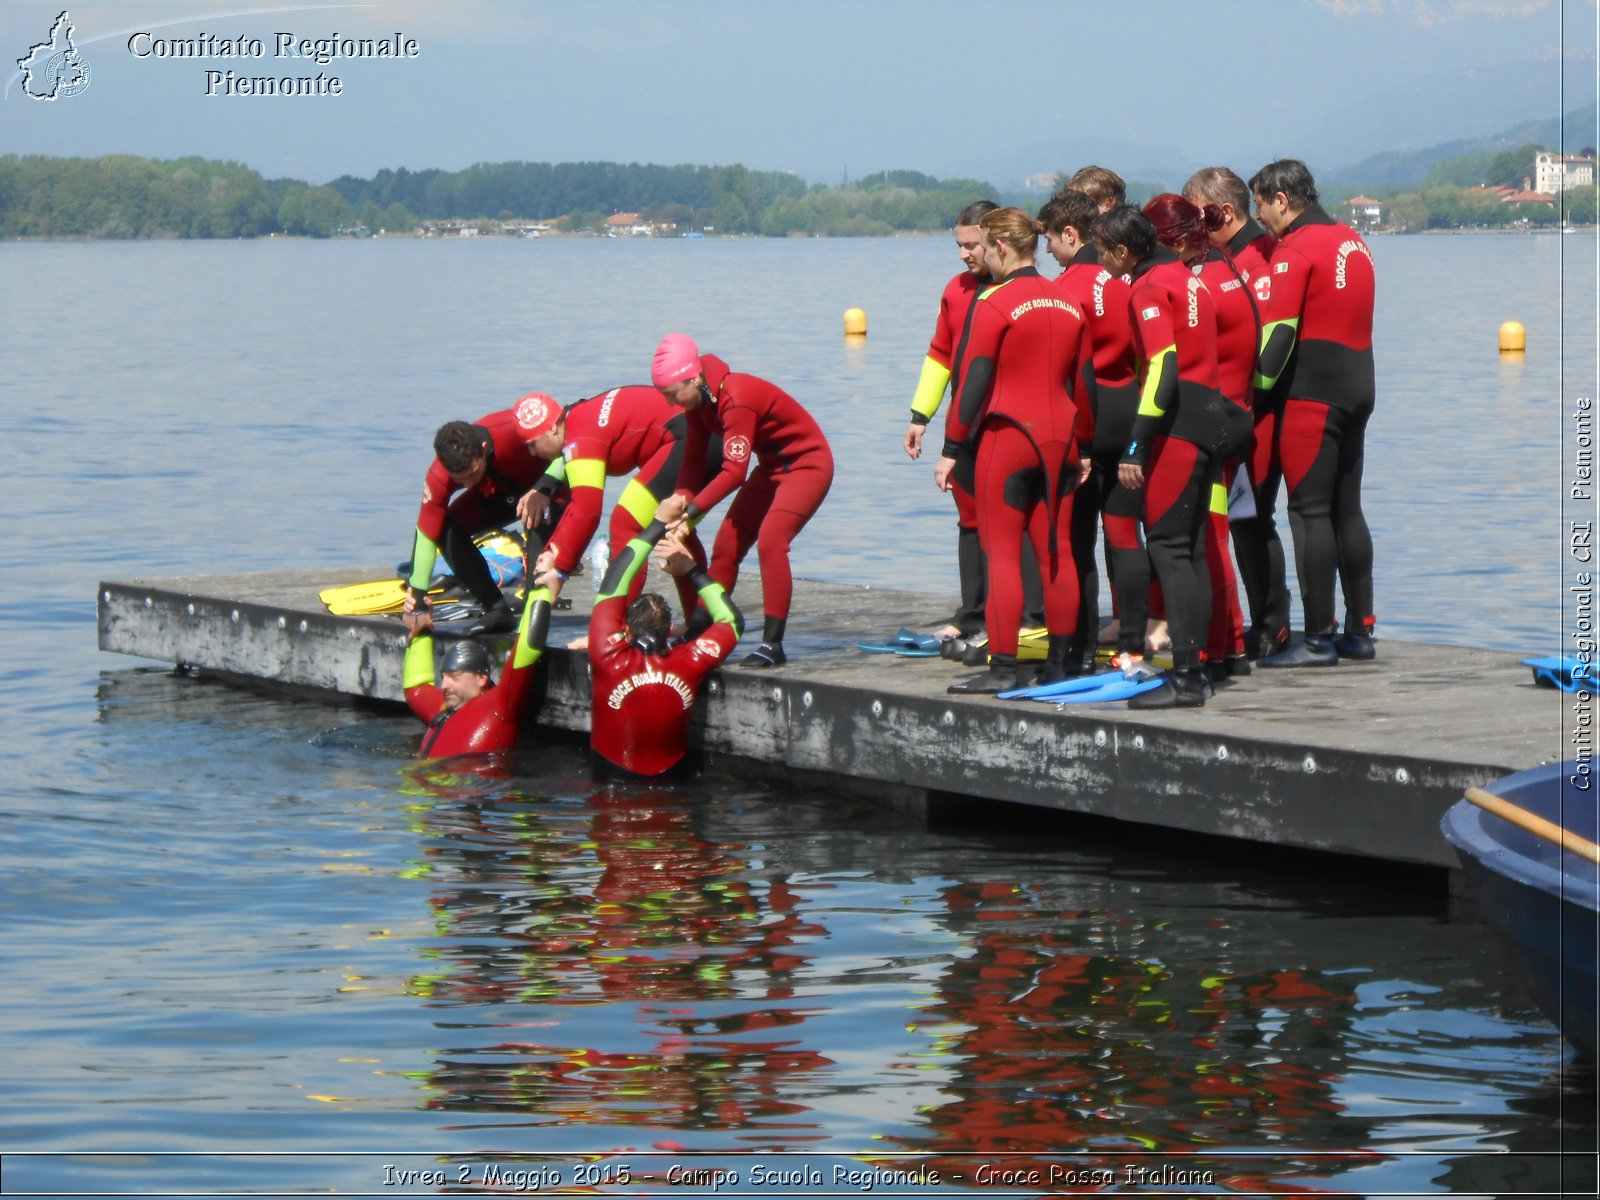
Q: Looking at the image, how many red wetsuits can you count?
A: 13